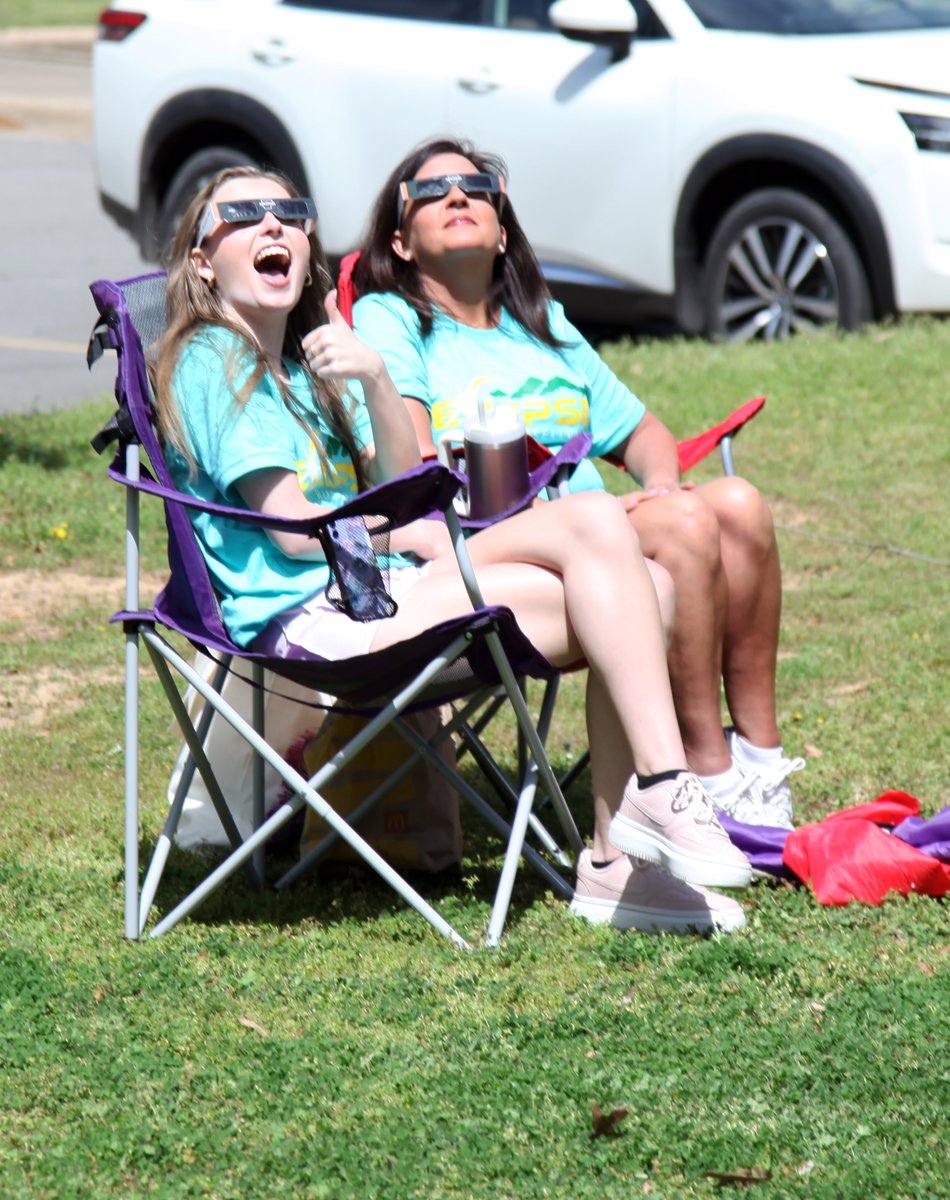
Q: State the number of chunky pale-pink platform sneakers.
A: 2